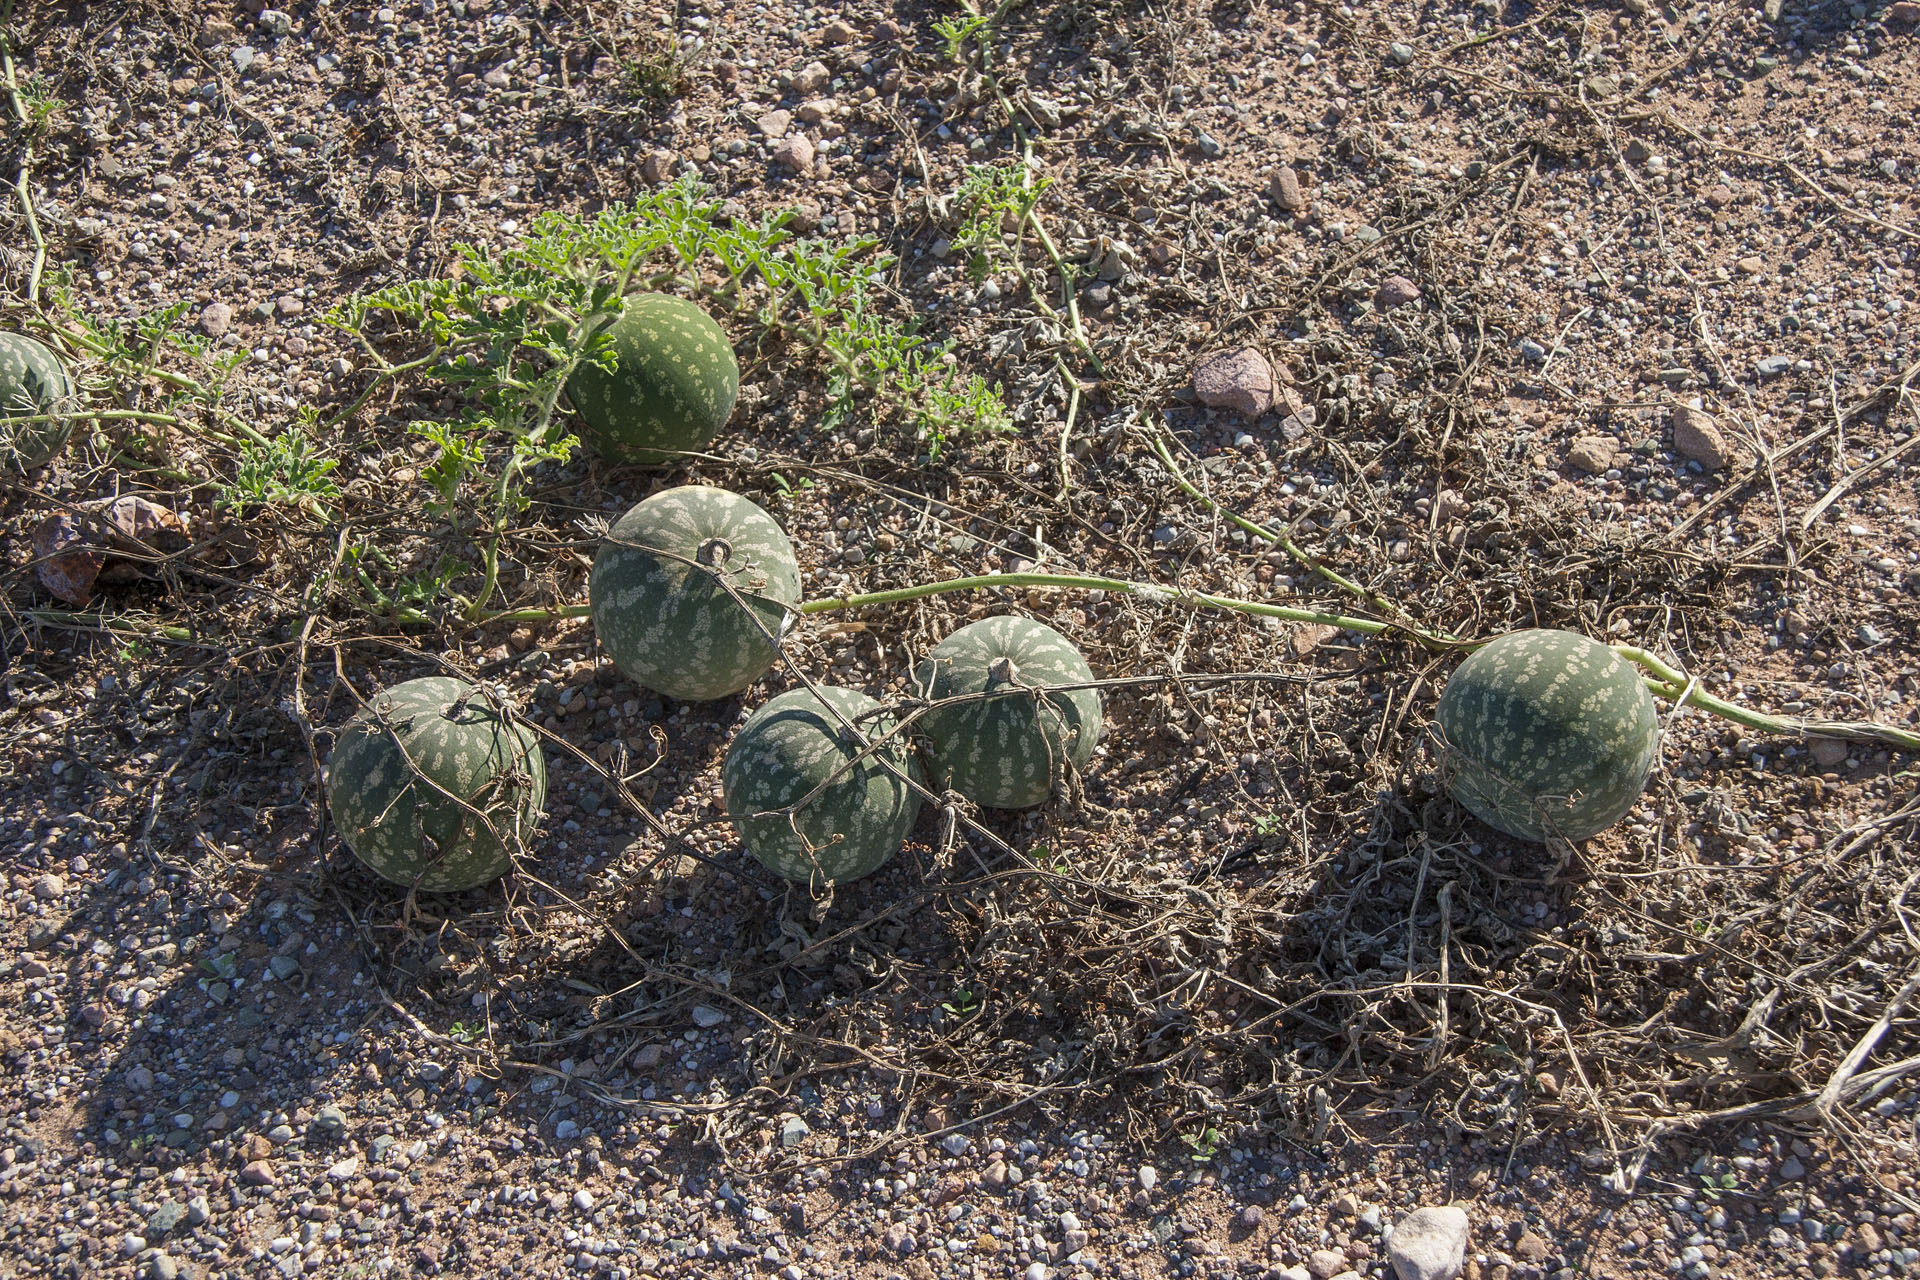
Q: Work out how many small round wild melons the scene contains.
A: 7